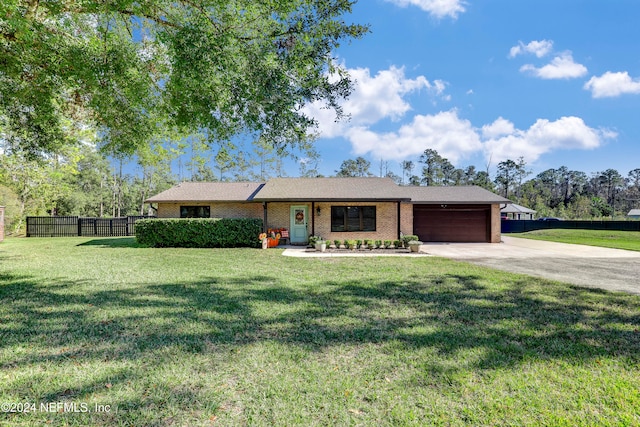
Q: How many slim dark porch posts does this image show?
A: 3